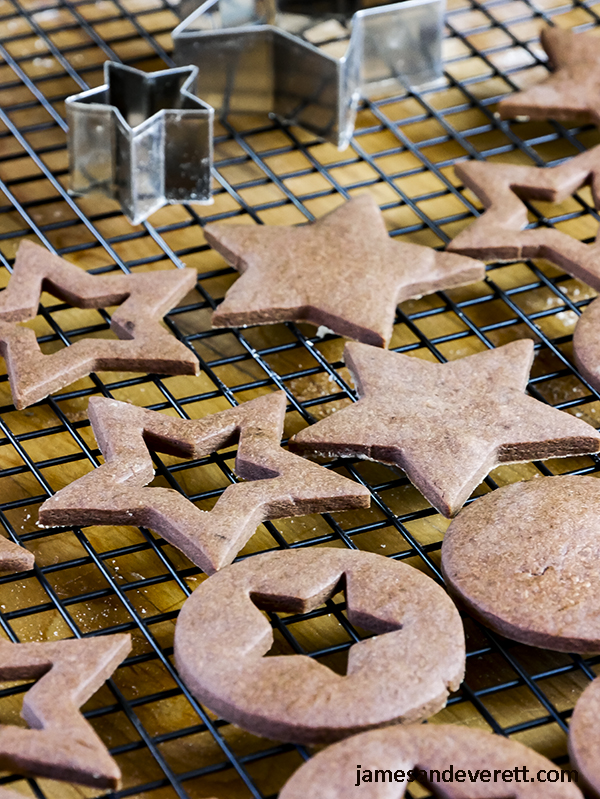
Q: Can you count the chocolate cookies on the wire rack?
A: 13